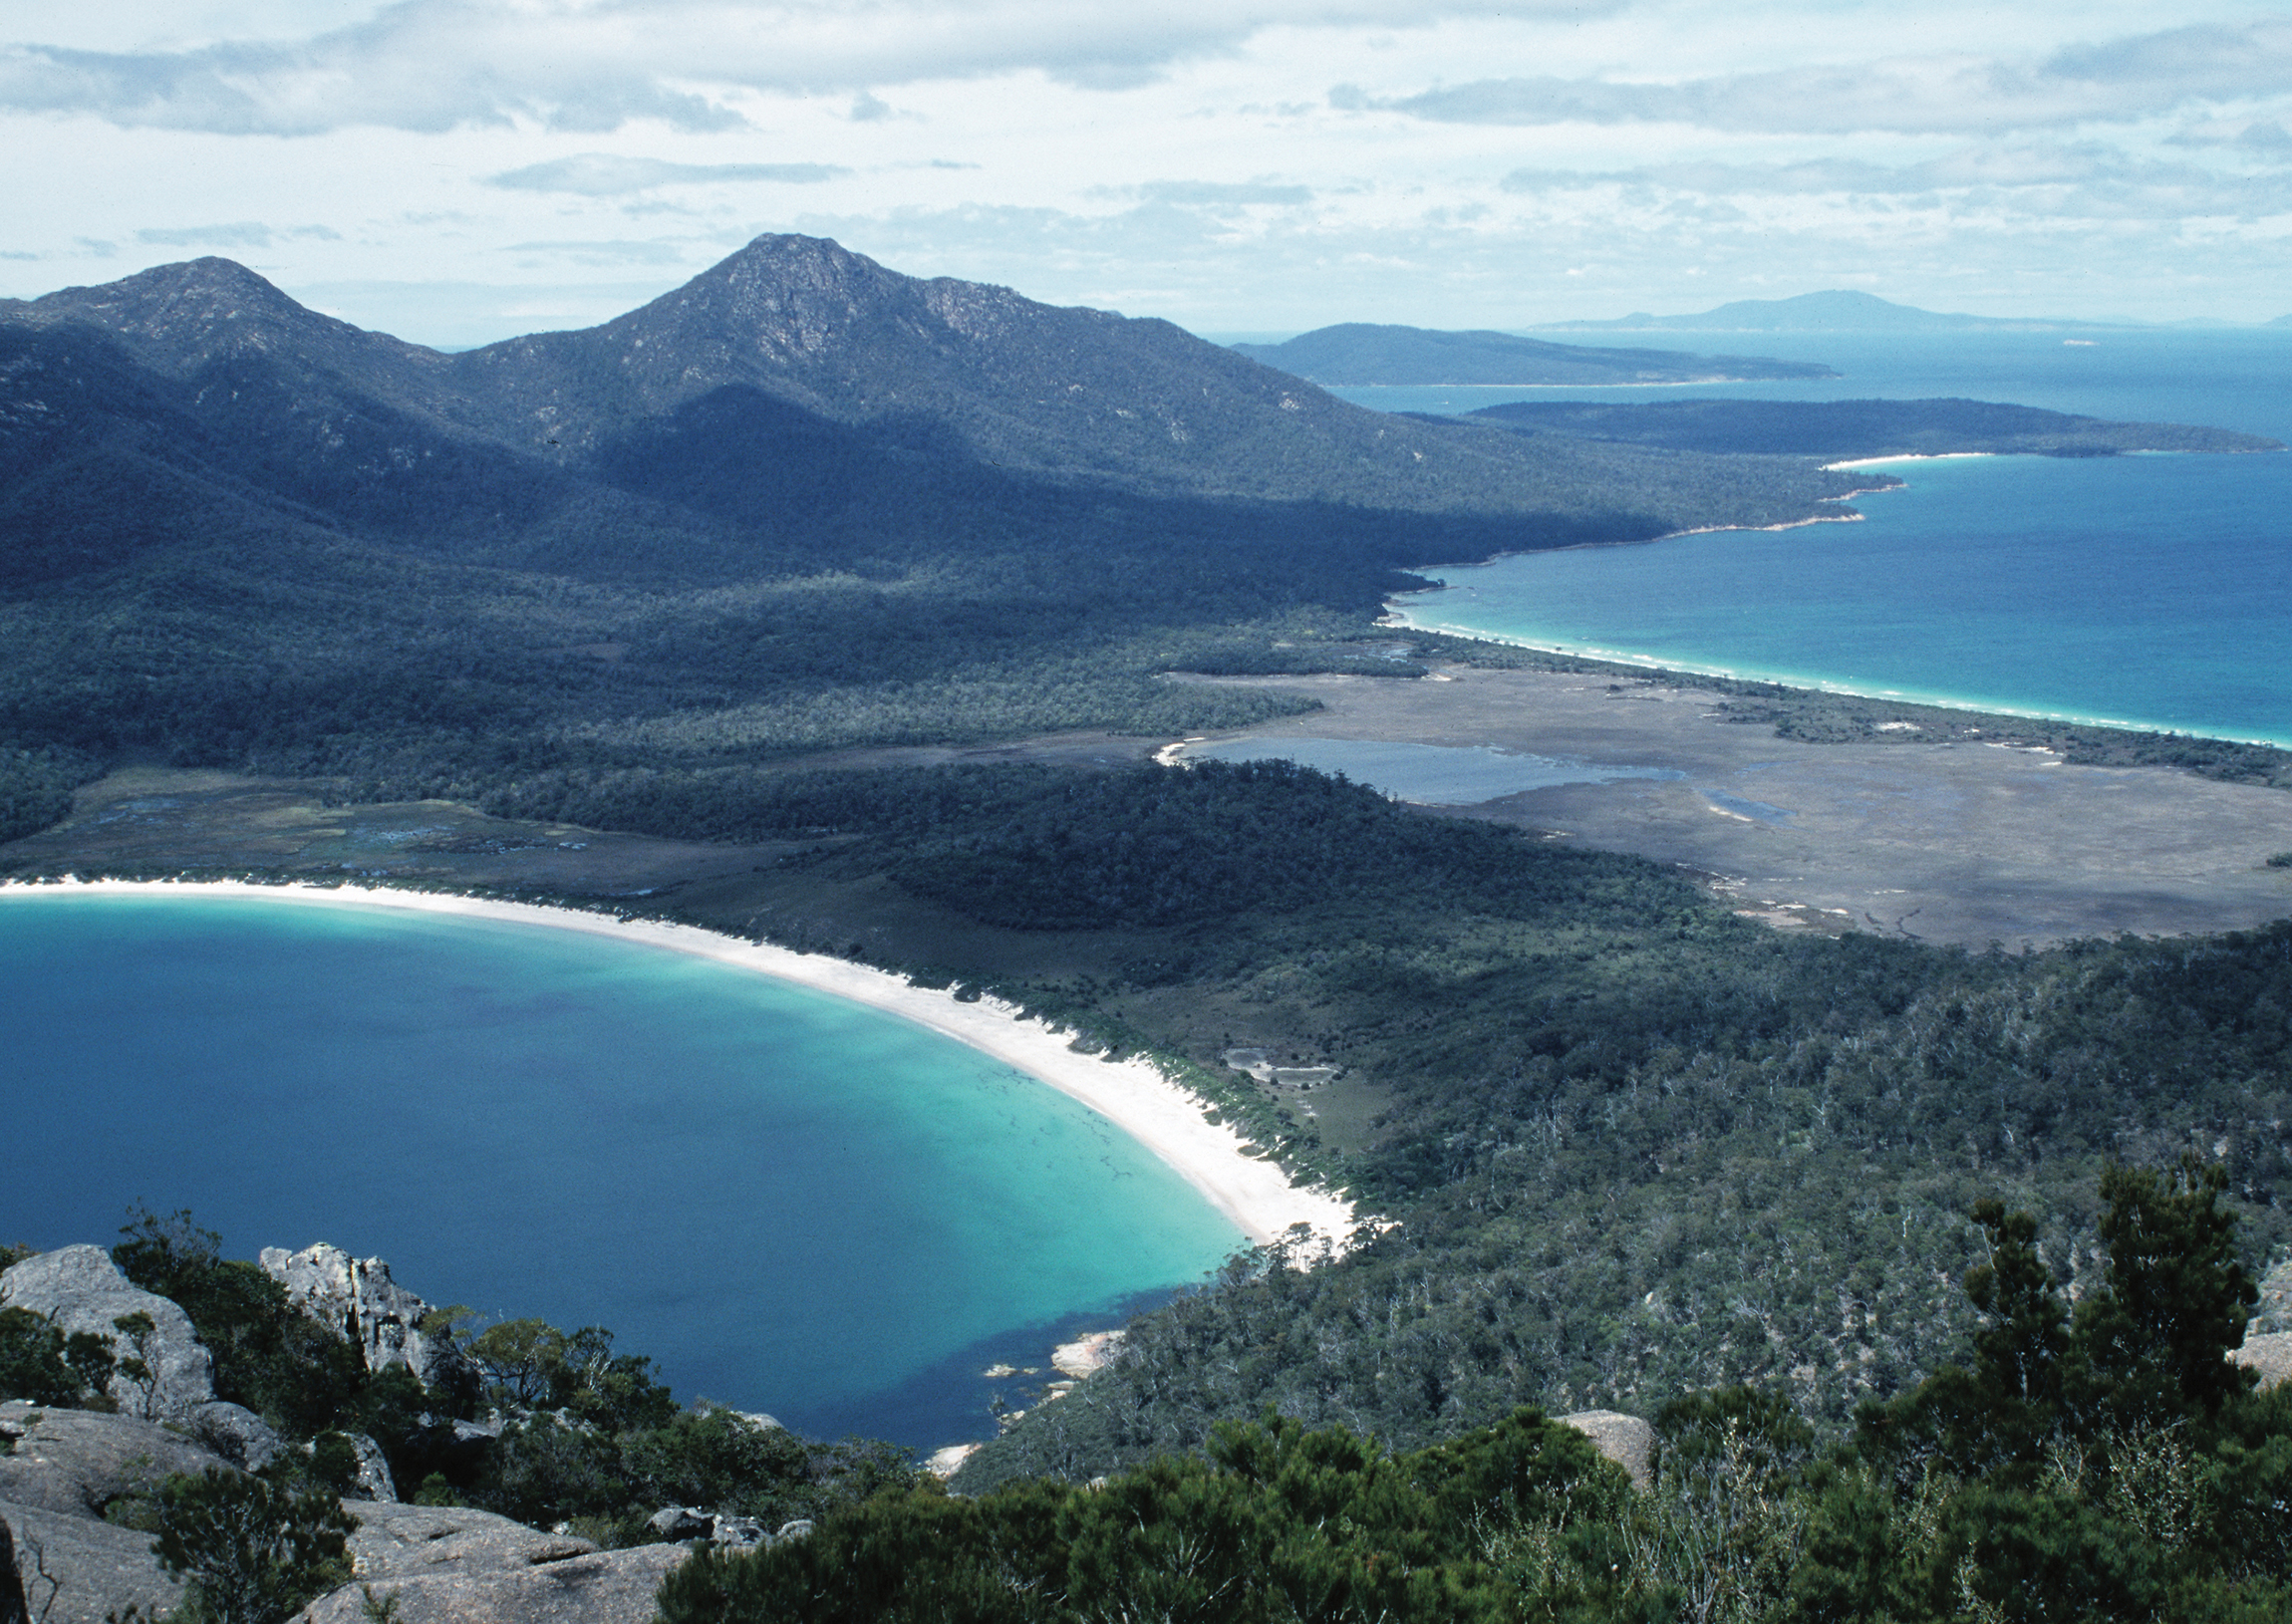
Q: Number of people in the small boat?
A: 0